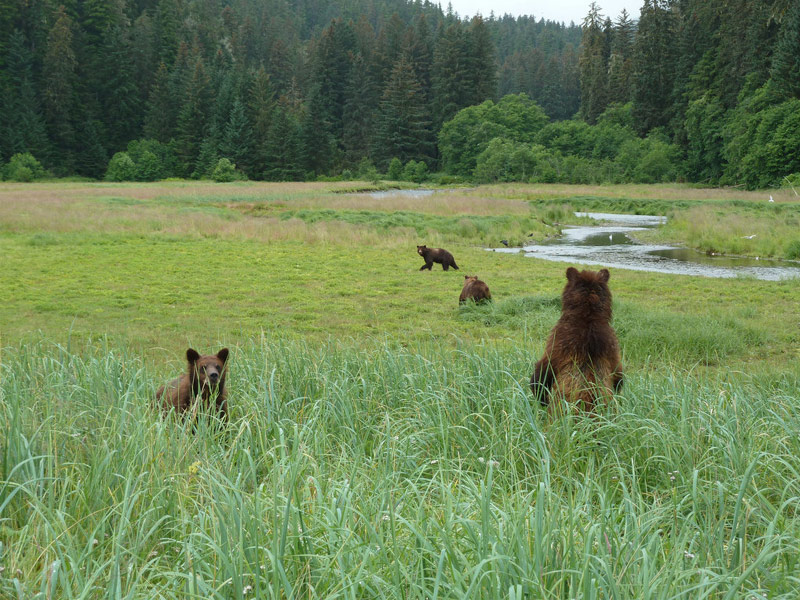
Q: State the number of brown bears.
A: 4